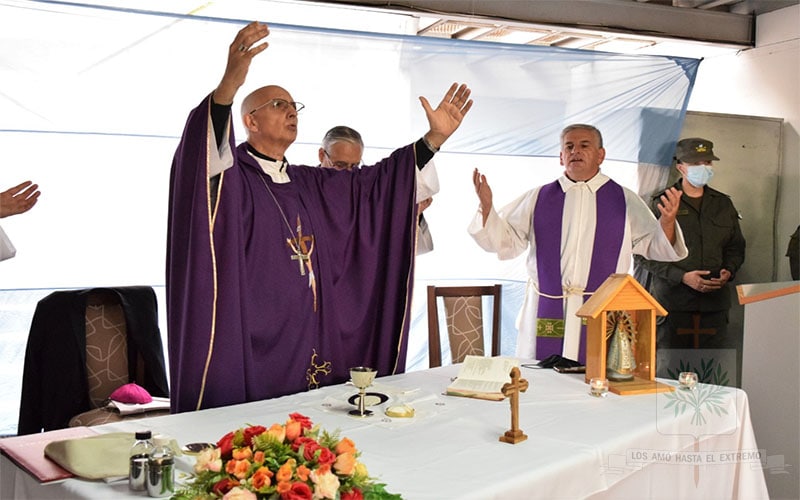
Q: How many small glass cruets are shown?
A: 2